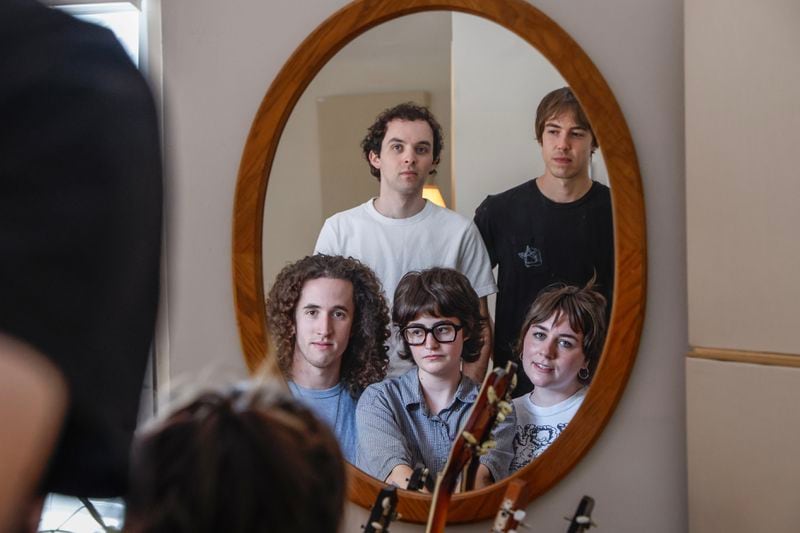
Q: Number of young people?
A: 5